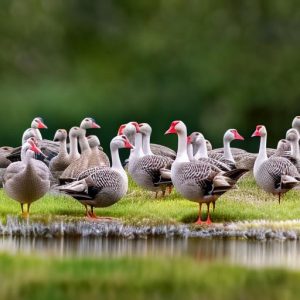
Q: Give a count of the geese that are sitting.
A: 0